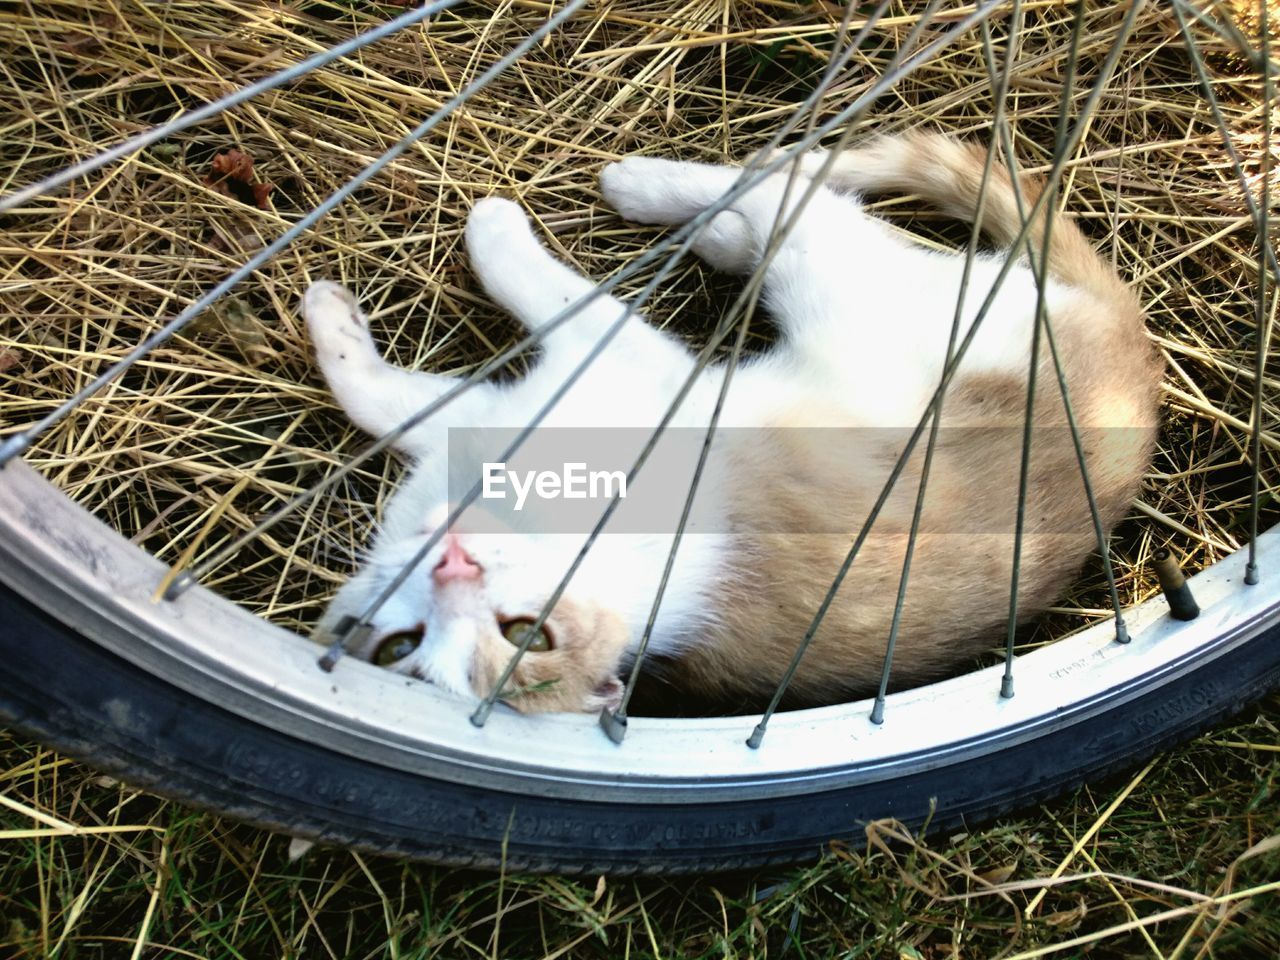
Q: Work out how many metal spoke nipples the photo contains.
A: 10